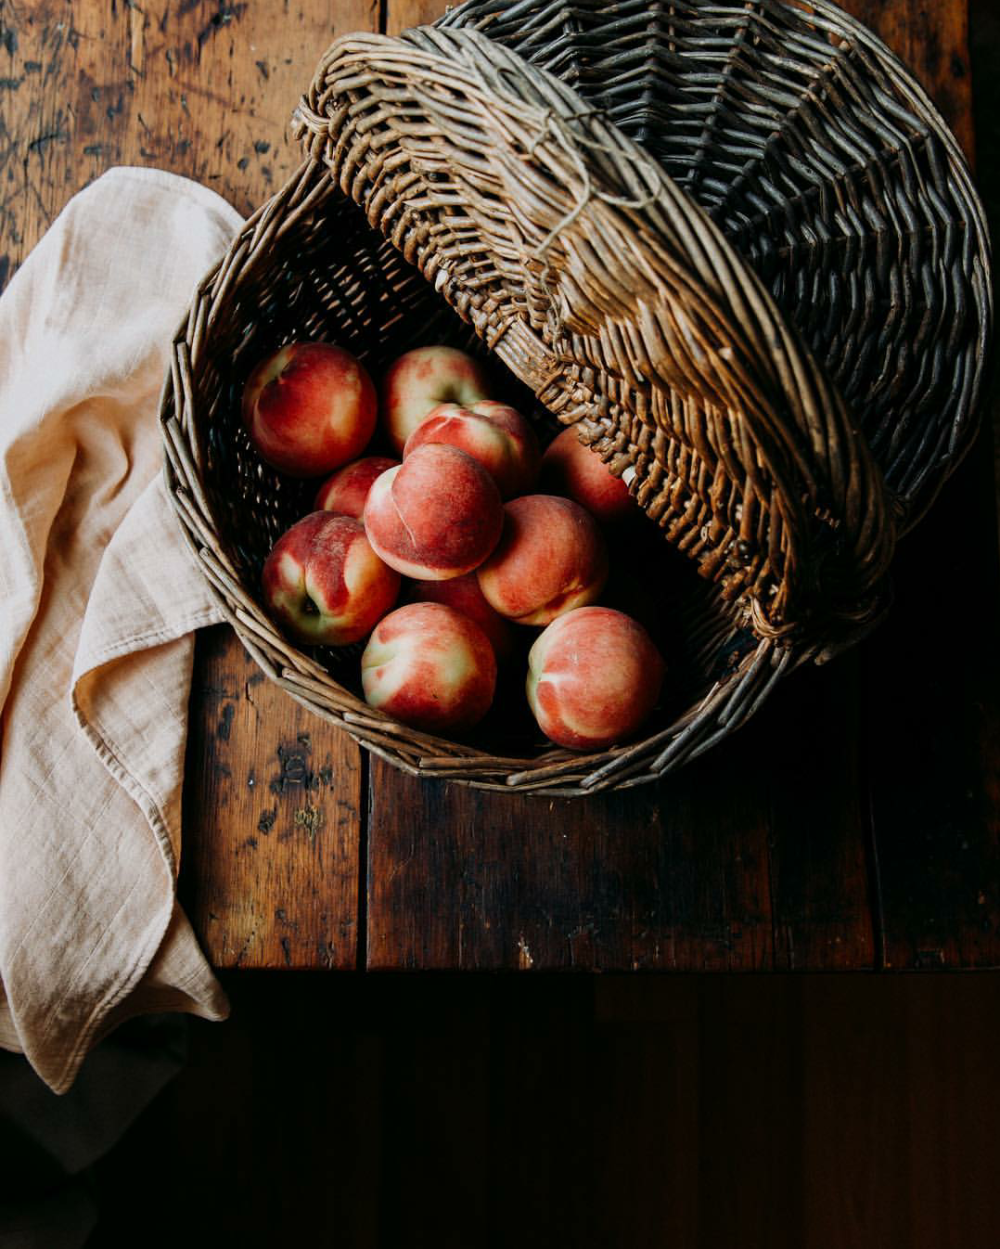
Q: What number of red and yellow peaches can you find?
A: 11